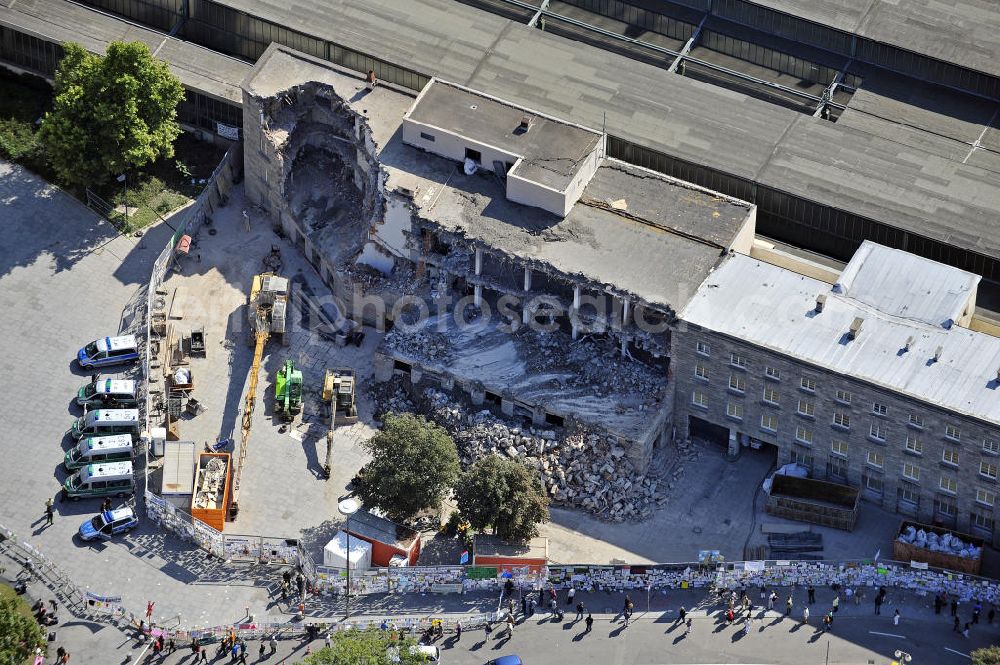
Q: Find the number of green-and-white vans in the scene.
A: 4